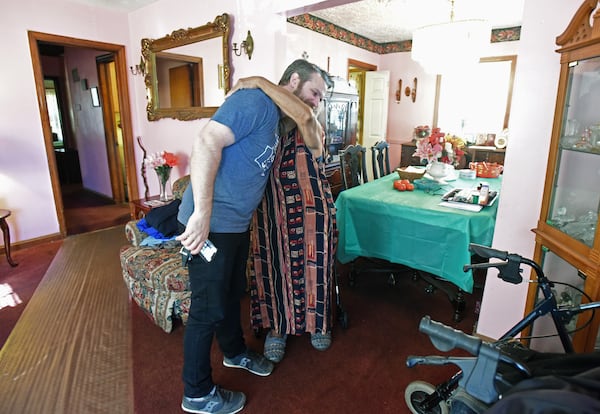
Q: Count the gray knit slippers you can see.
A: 2